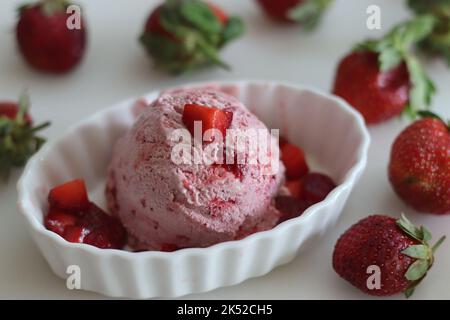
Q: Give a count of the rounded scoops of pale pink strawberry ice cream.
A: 1